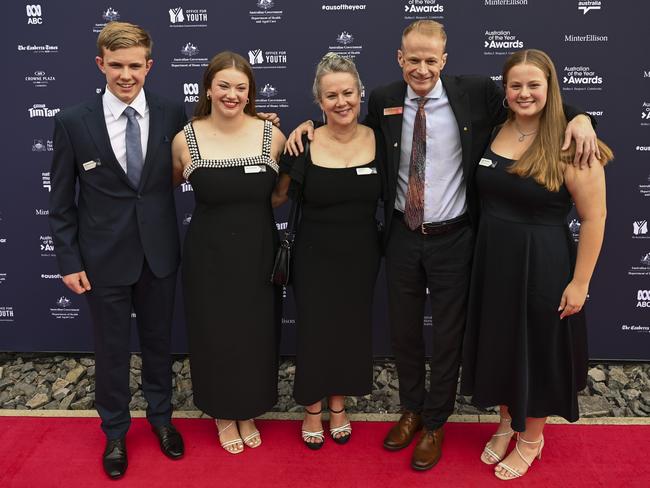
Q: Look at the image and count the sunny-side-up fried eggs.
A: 0